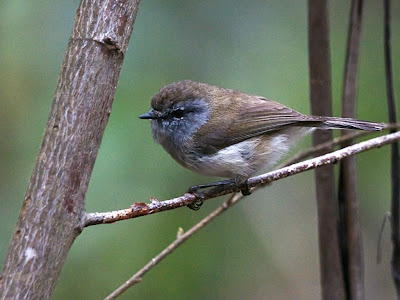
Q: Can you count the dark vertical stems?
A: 3